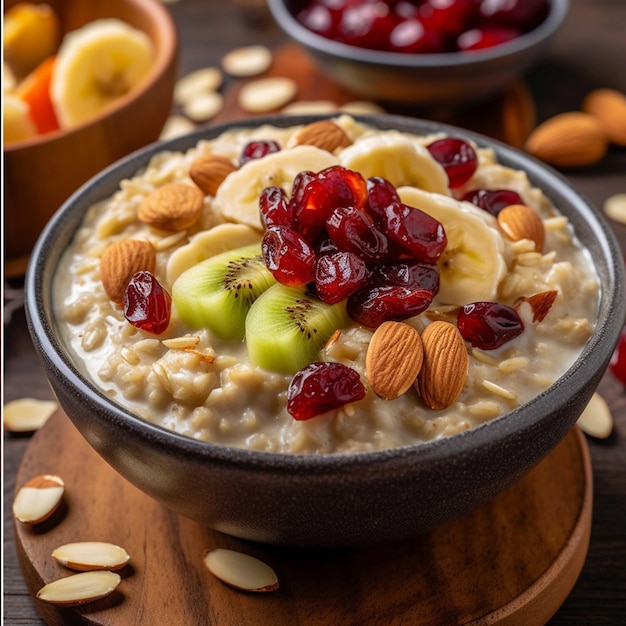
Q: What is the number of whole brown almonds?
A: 9